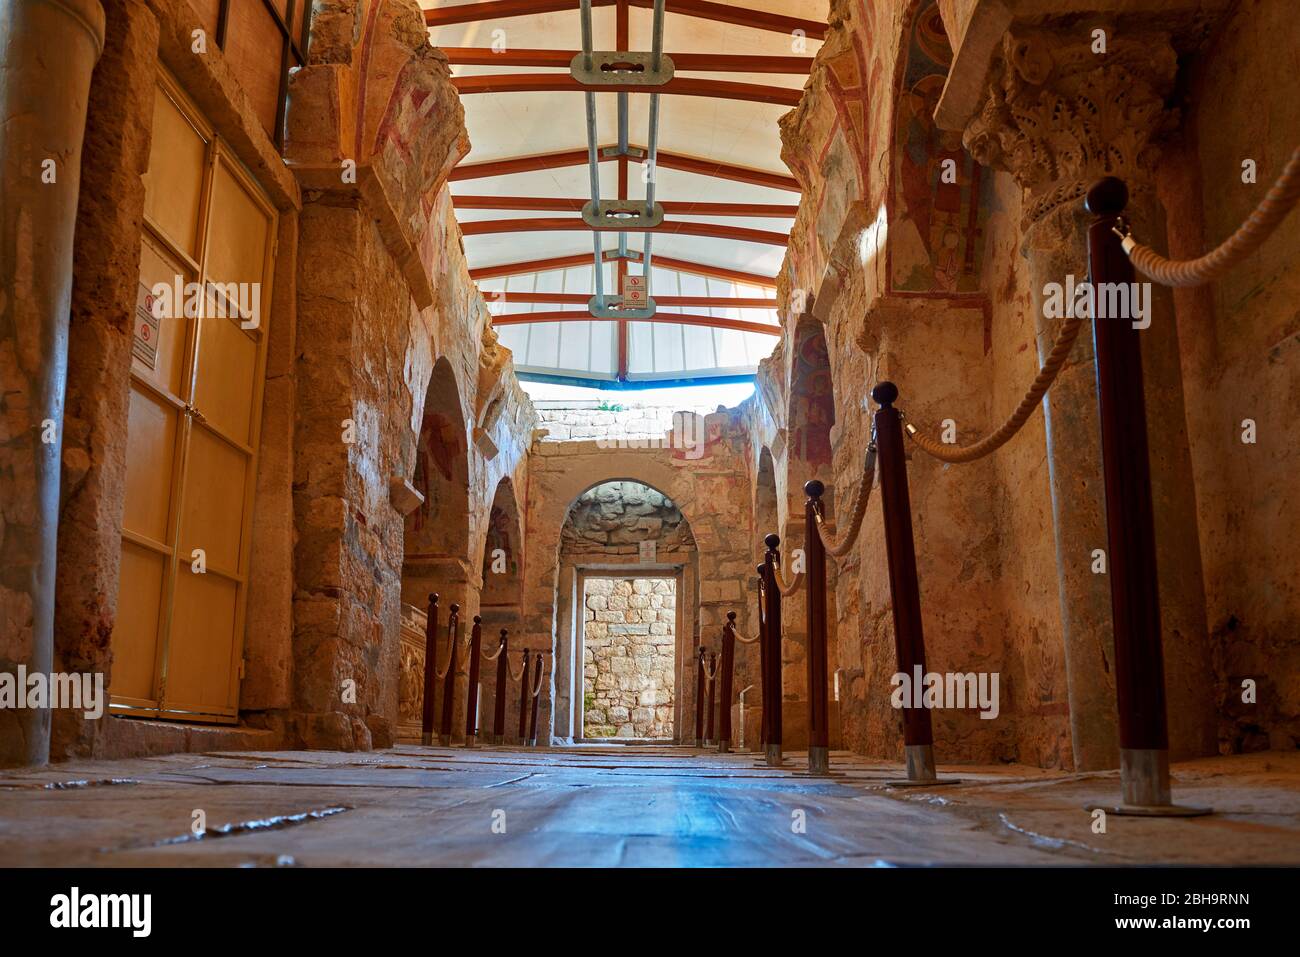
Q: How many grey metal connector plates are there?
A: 3